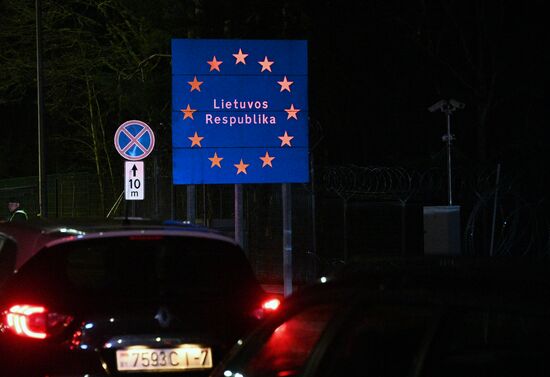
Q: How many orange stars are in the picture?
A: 12